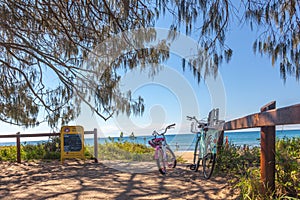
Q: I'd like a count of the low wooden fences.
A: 2